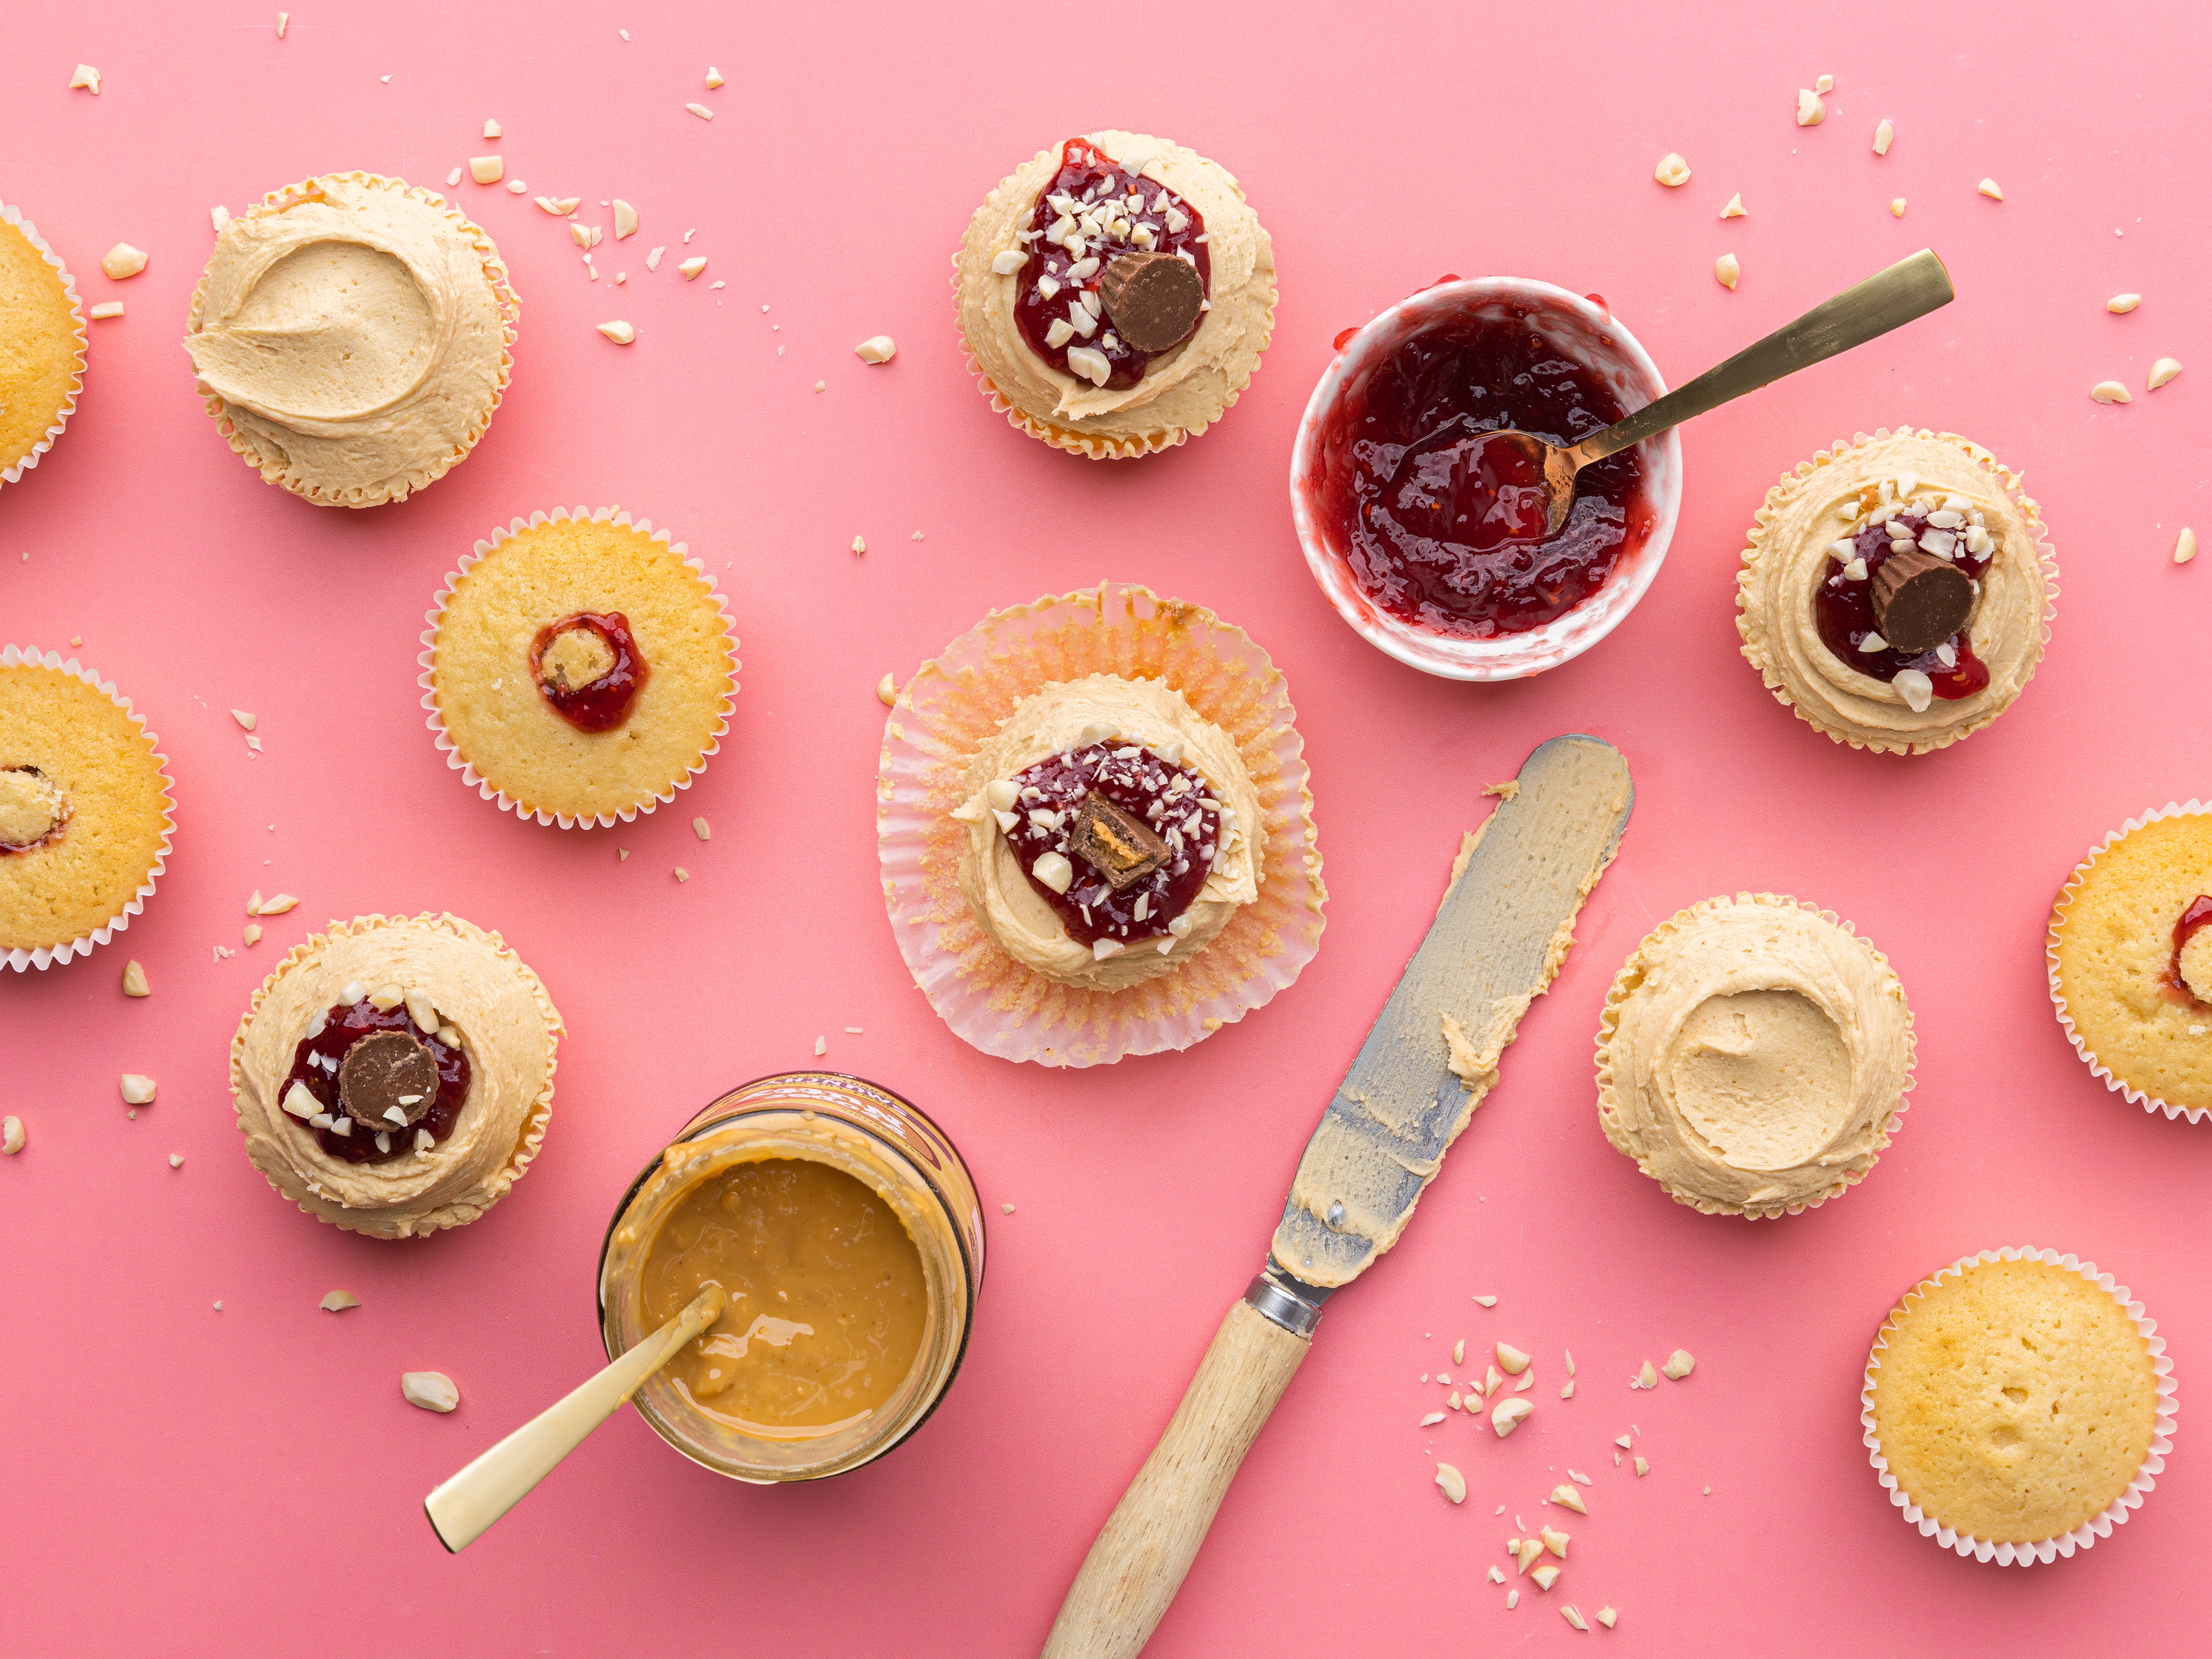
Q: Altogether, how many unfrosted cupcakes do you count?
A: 5